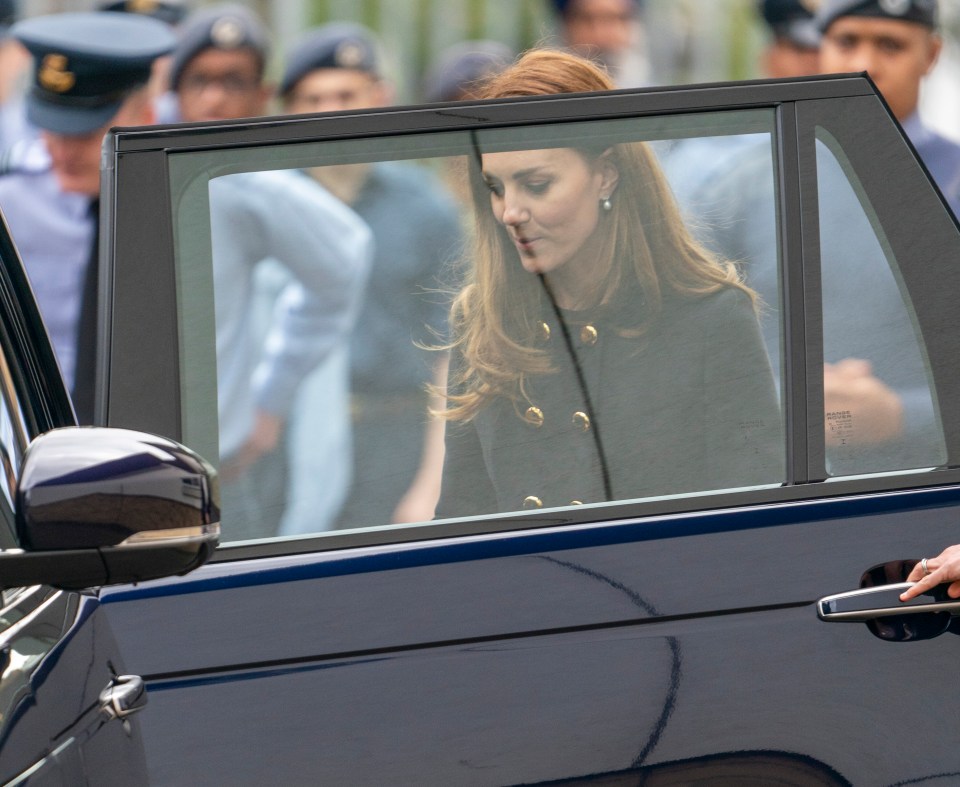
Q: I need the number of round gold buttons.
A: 6